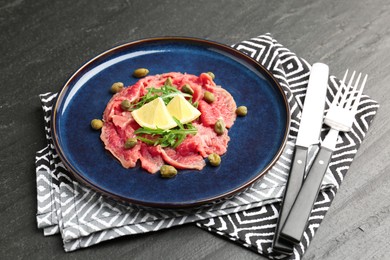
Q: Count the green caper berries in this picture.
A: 13